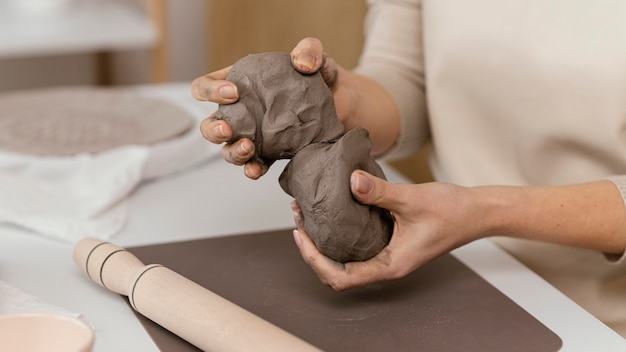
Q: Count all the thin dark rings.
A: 3